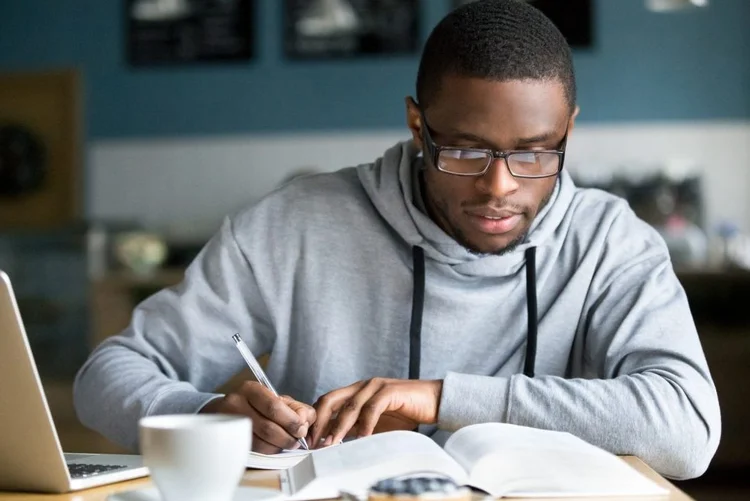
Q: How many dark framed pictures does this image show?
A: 3